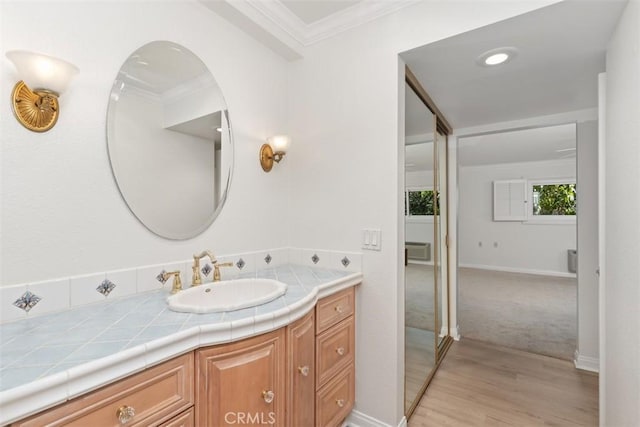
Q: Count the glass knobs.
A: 6